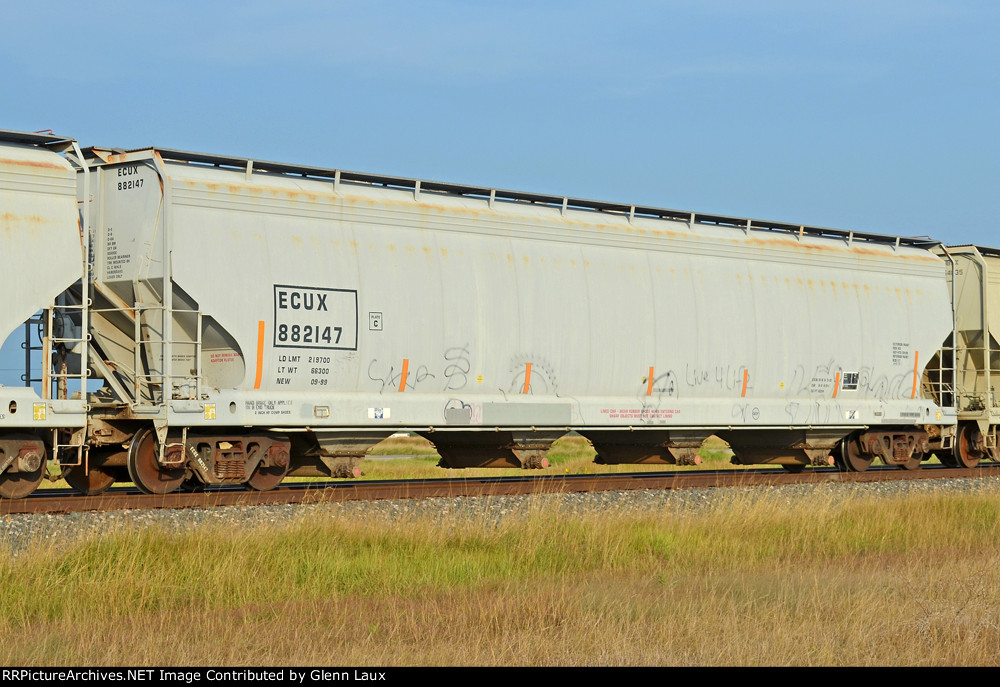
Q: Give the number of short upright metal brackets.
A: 11